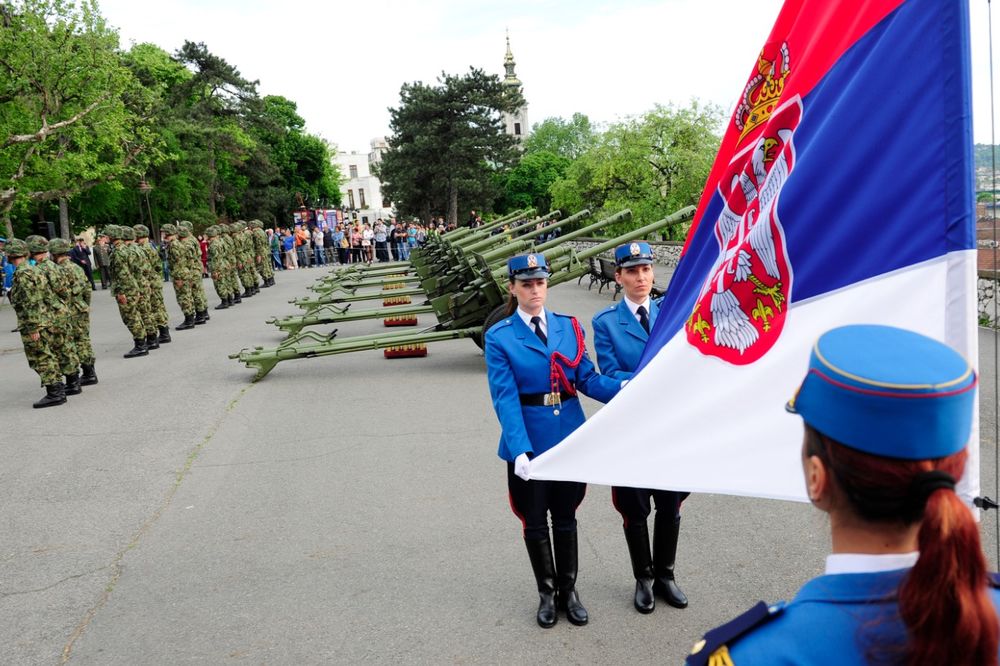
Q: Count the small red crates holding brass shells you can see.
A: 5